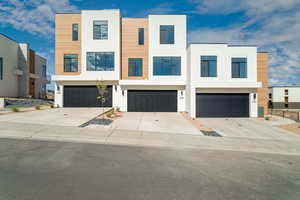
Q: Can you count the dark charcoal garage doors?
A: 3